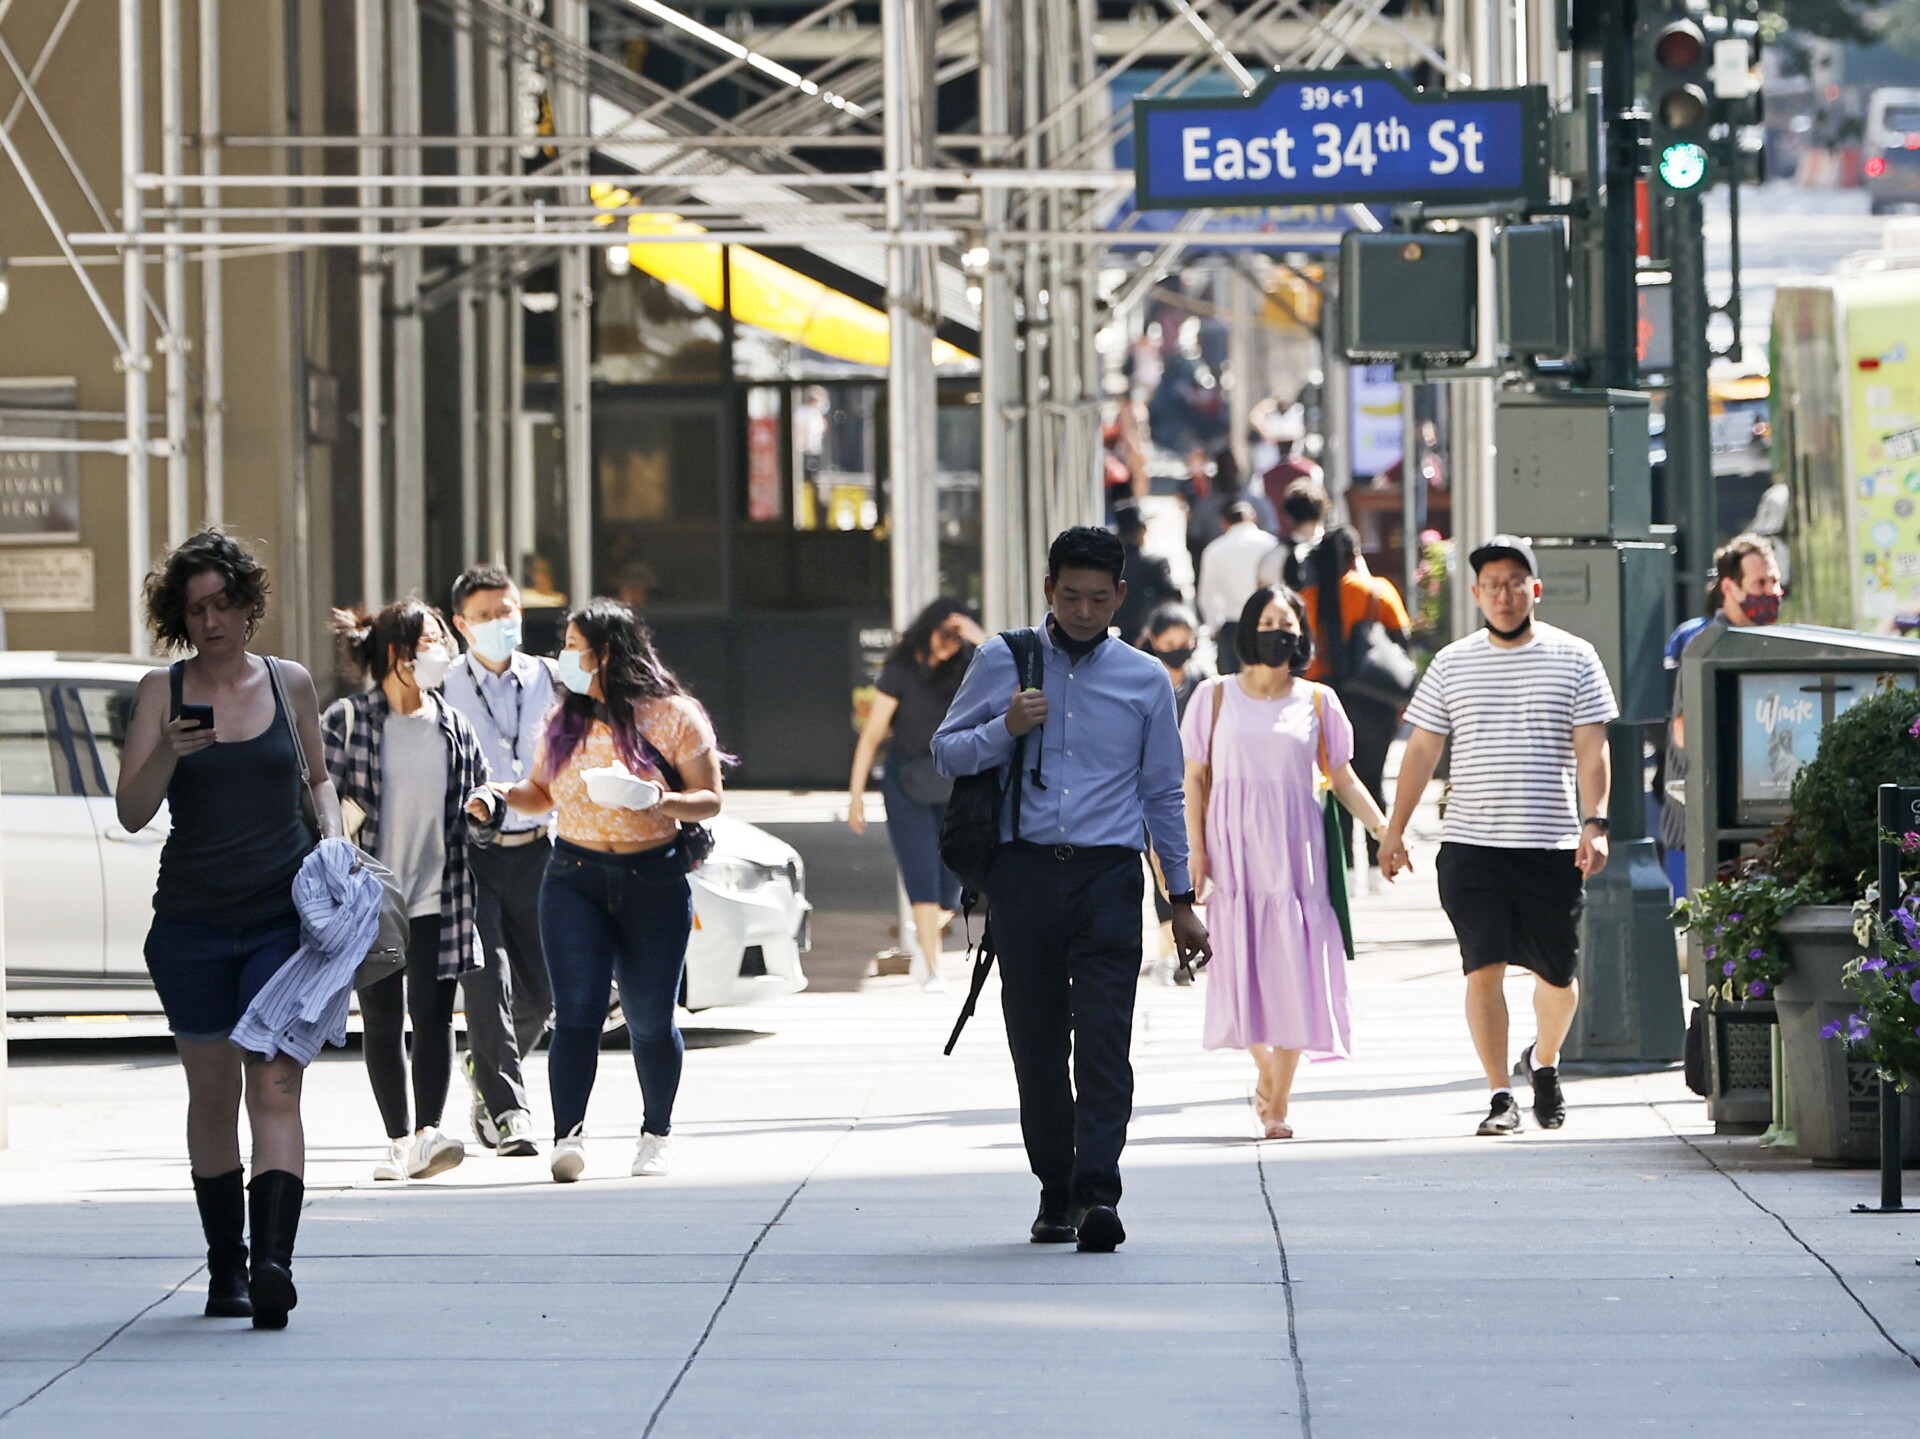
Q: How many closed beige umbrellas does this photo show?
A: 0